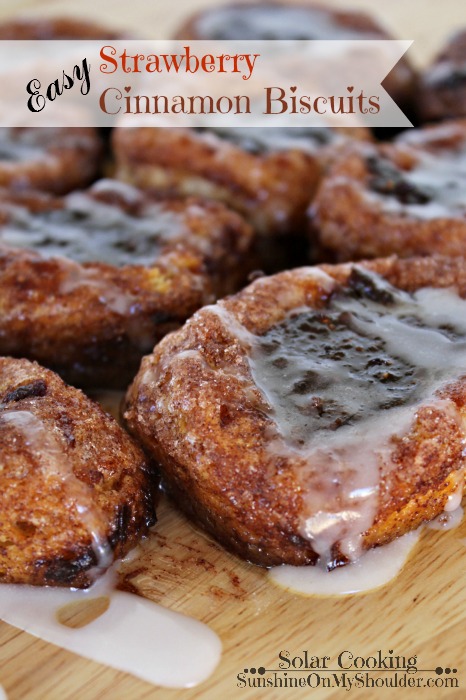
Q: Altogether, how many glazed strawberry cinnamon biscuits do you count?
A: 9